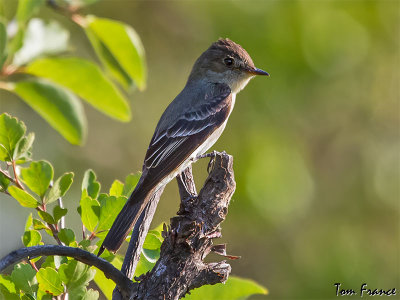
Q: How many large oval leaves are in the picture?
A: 3